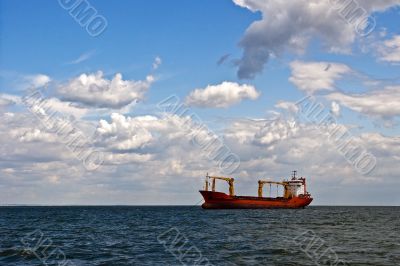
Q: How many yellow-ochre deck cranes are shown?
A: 2